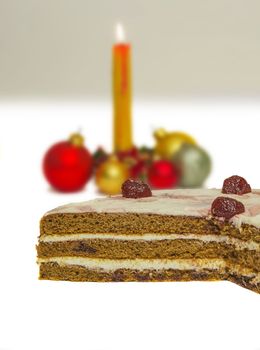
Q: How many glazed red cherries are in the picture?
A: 3